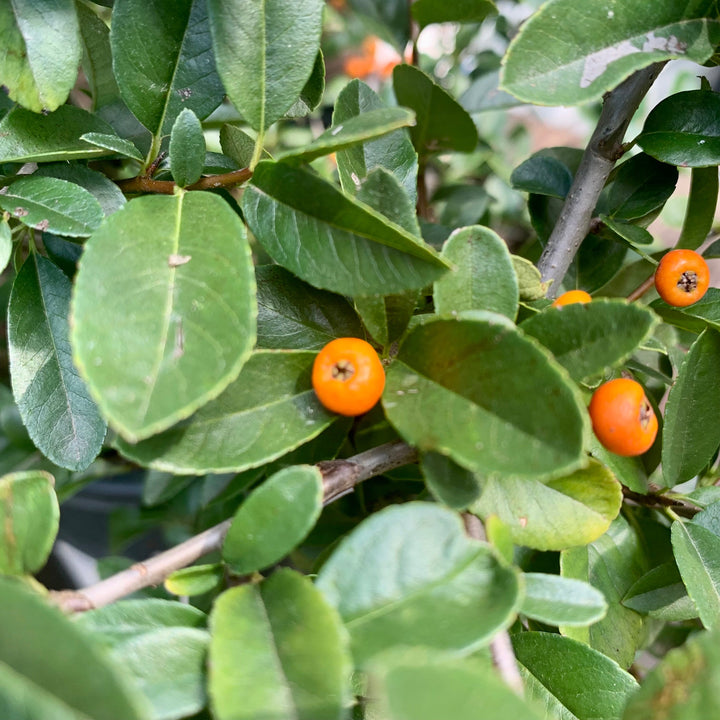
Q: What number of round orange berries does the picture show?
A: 4